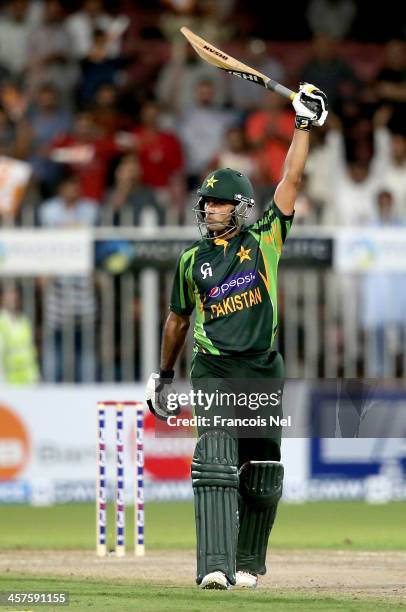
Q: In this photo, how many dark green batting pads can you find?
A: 2